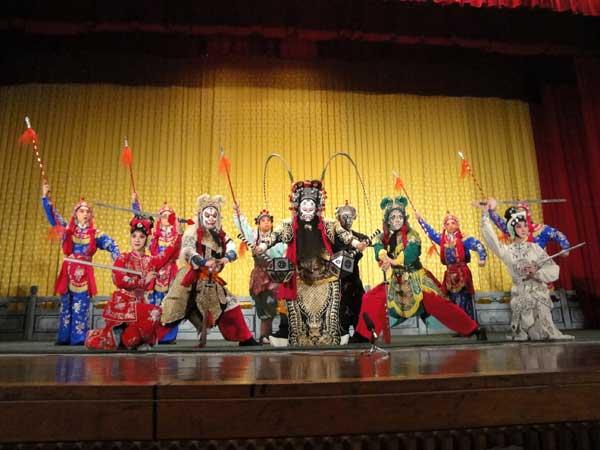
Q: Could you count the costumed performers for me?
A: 11